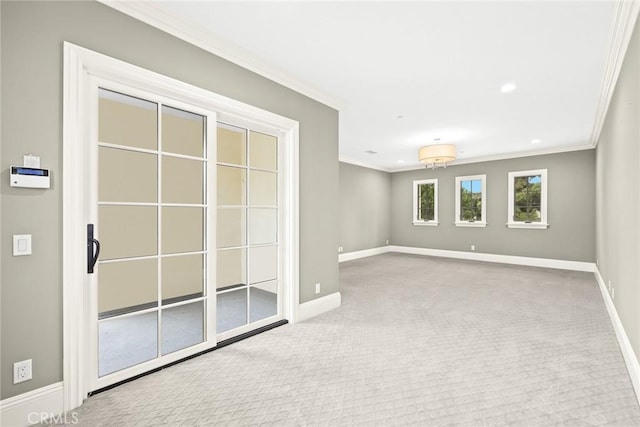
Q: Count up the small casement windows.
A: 3